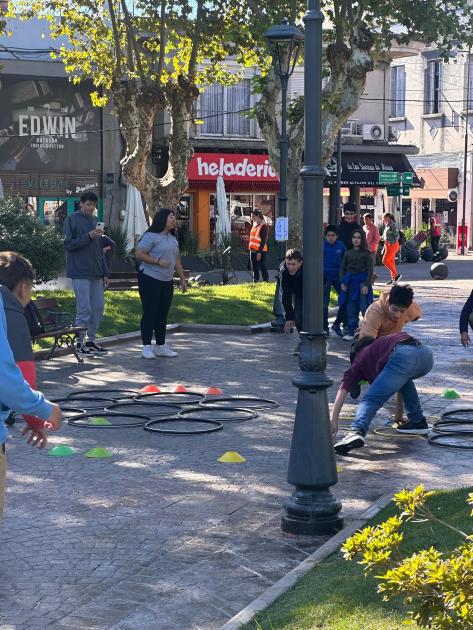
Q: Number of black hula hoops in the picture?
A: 12